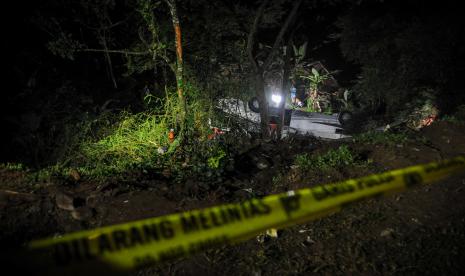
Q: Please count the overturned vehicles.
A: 1